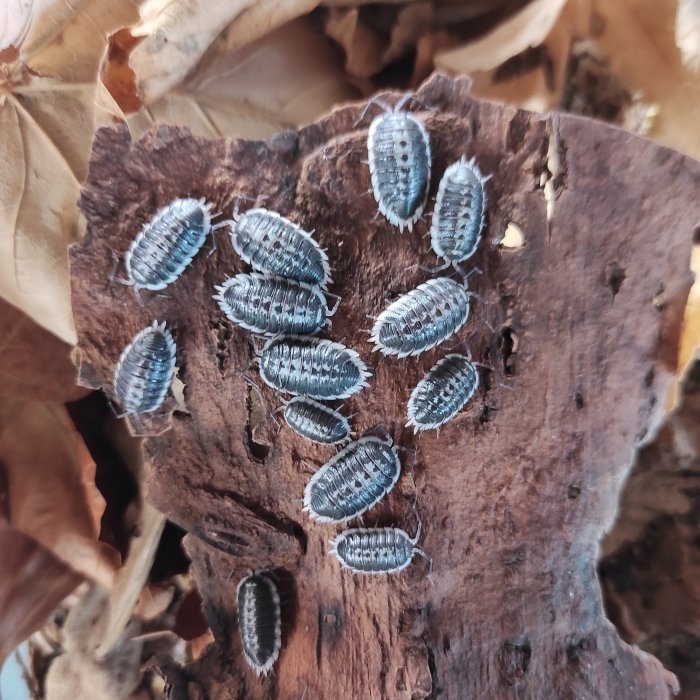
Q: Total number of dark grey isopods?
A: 13